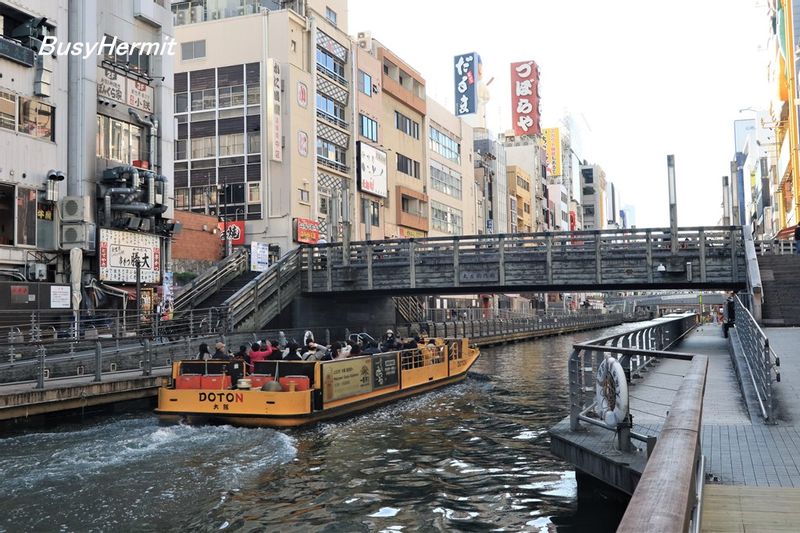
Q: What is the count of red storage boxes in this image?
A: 4